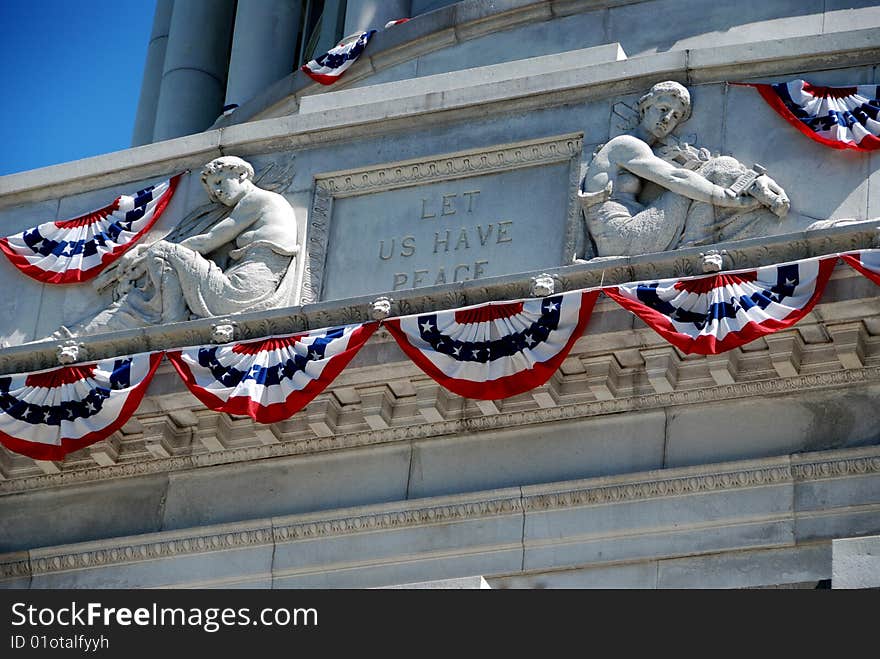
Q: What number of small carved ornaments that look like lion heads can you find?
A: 5